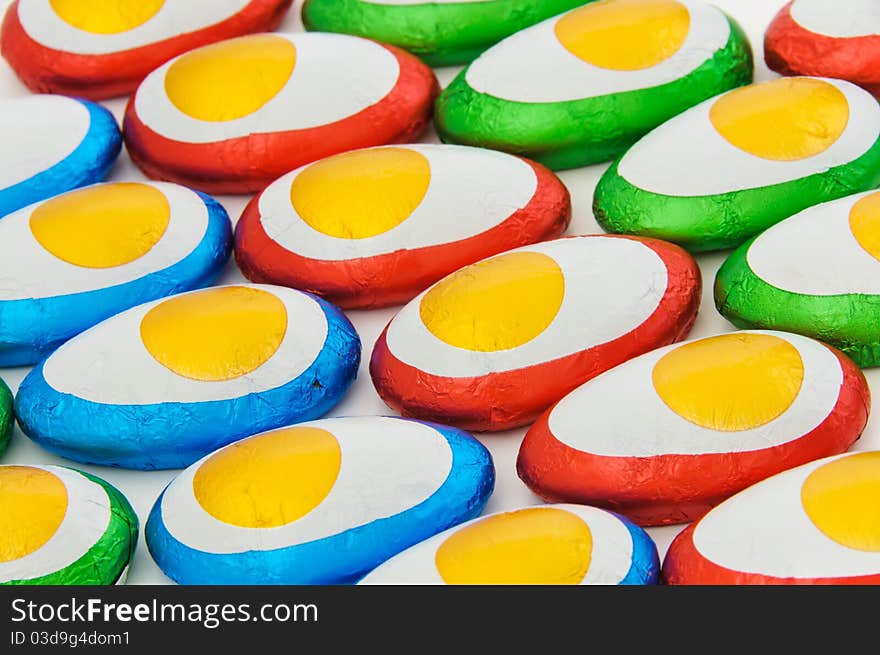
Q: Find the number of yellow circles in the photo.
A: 14